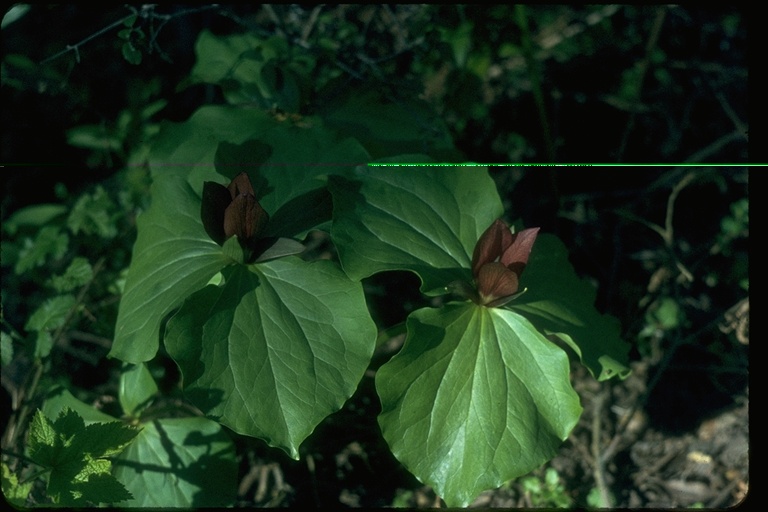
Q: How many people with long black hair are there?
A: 0